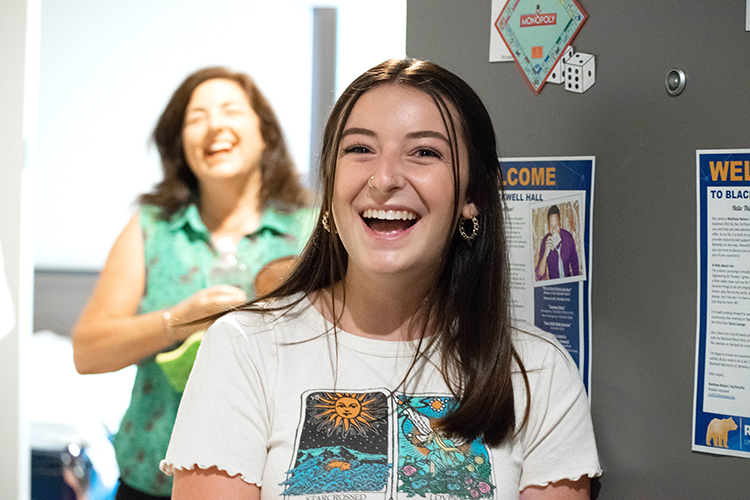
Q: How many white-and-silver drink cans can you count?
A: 0